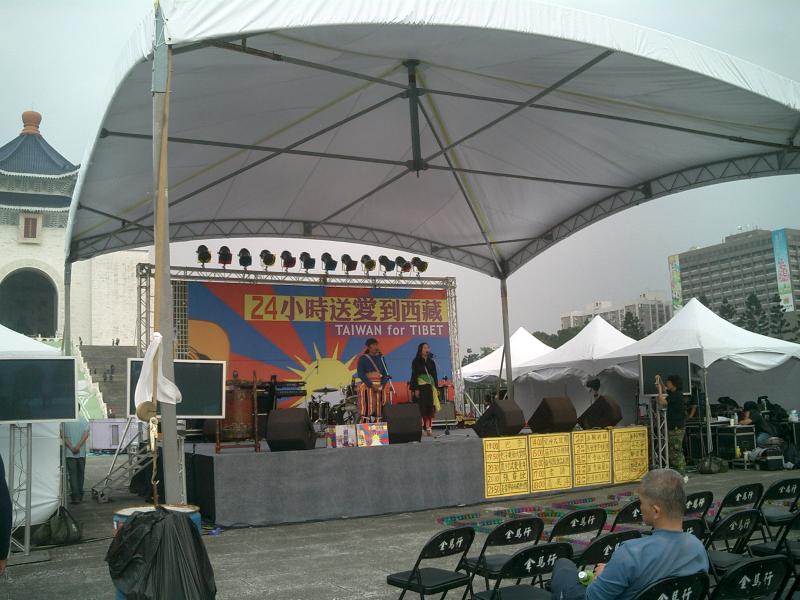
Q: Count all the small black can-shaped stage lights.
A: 12